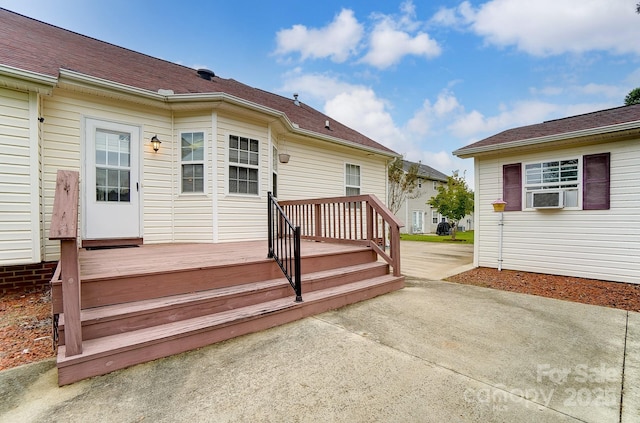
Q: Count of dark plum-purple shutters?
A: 2